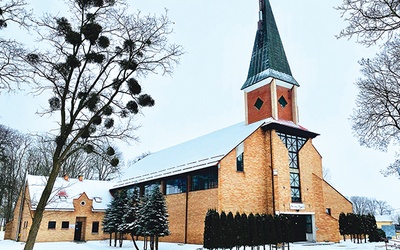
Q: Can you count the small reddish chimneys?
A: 2